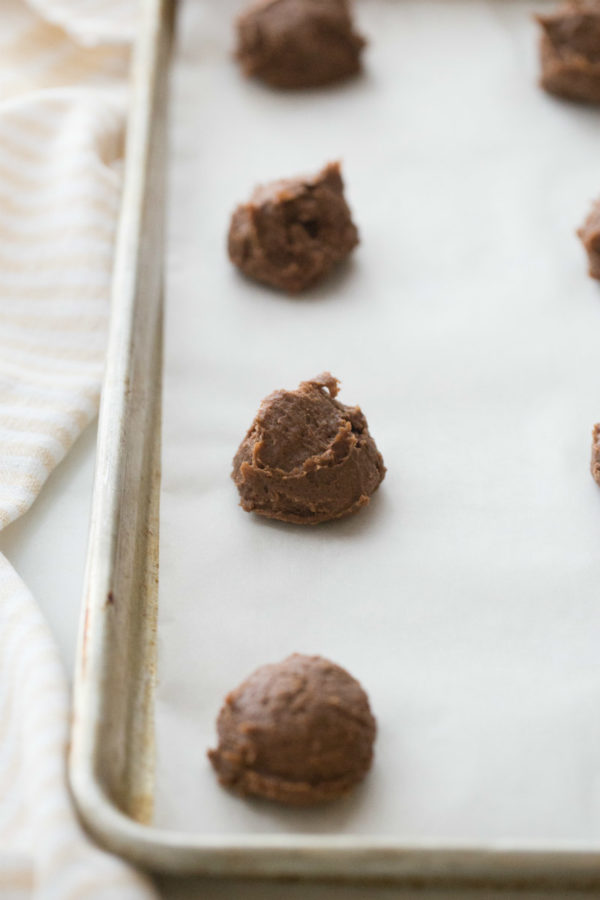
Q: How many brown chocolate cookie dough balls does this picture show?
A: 7